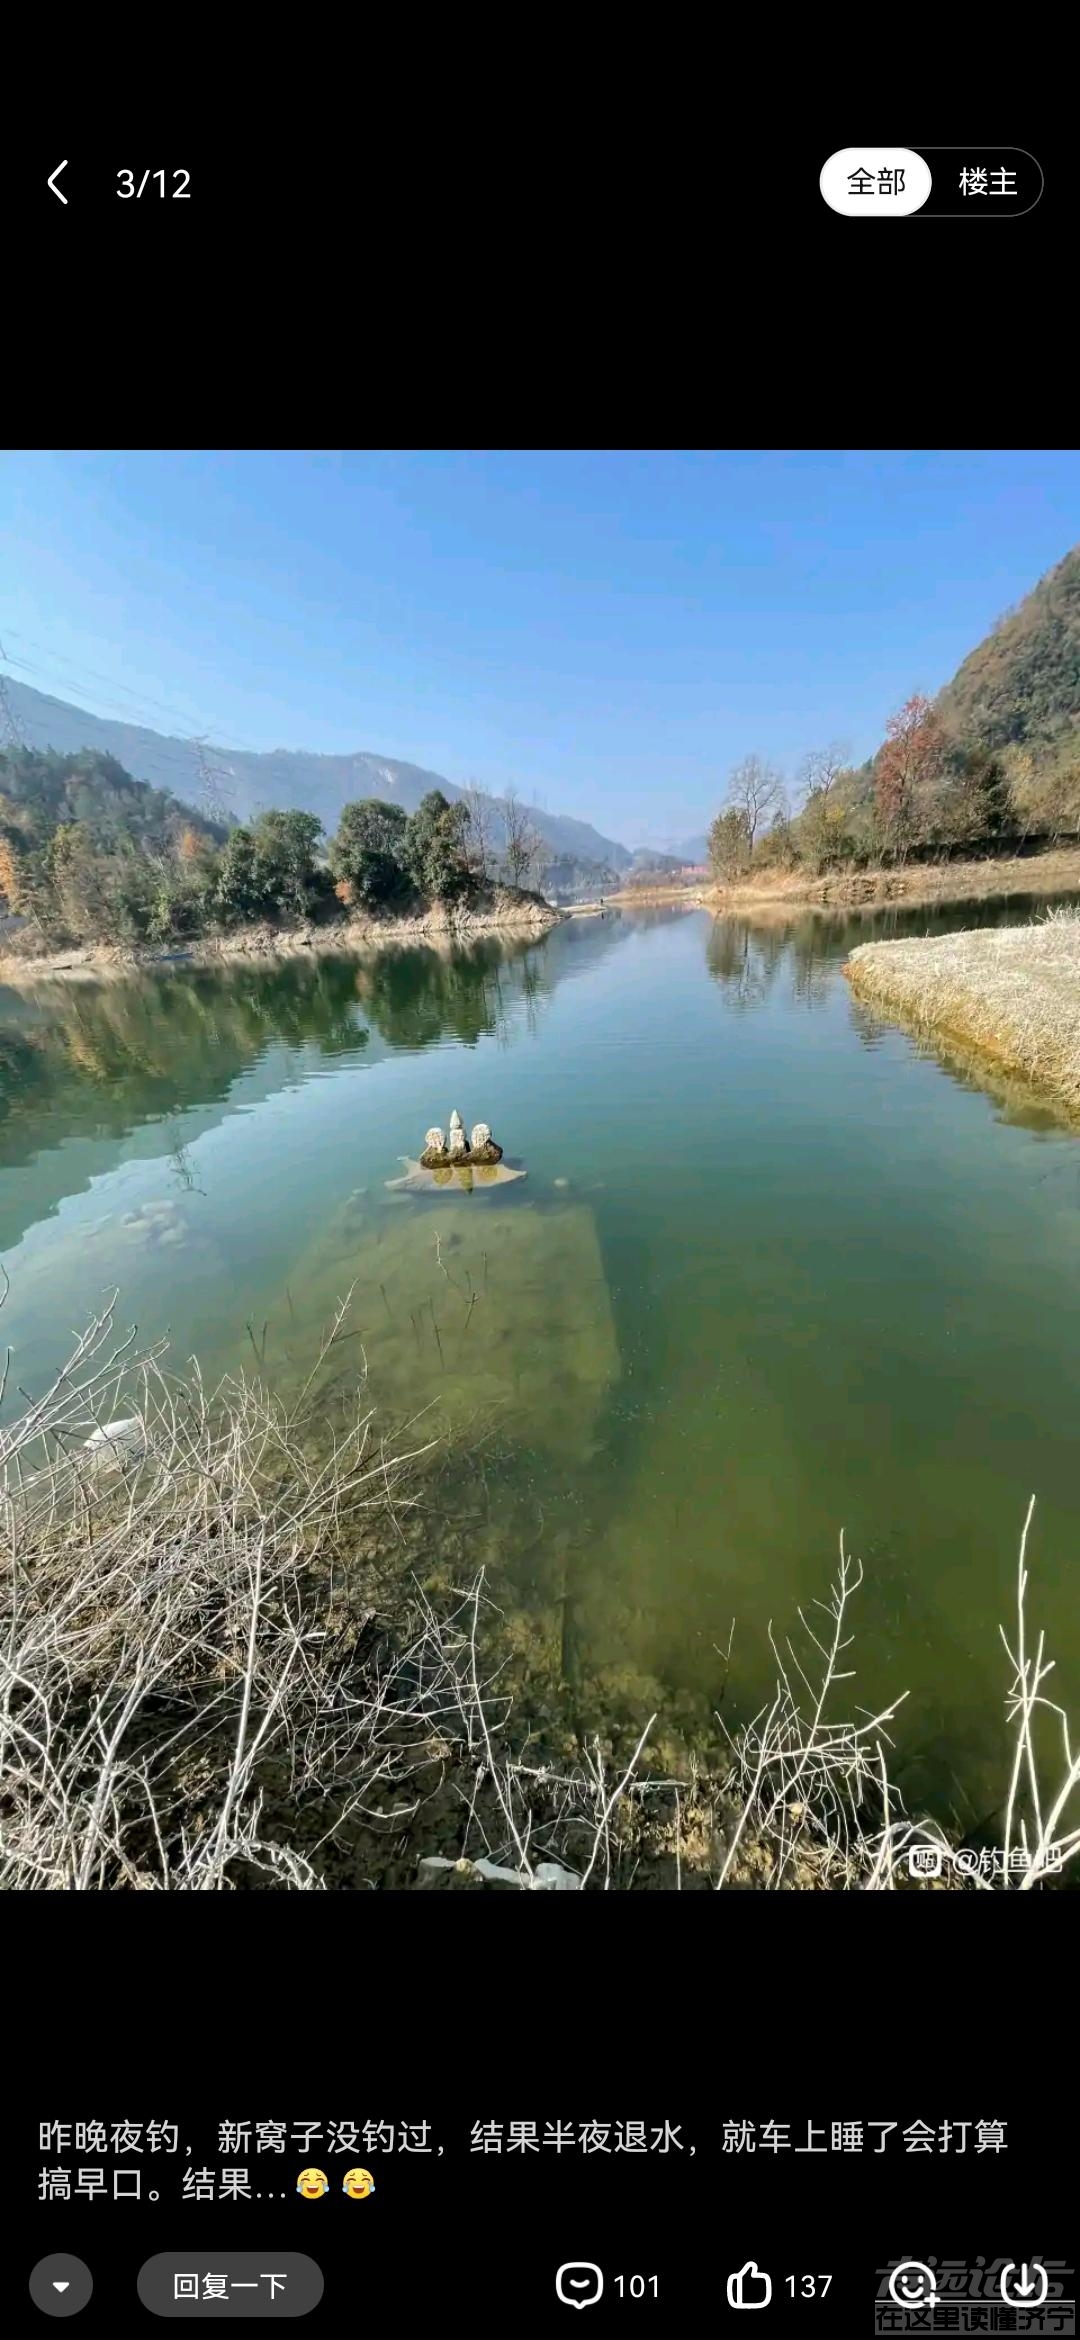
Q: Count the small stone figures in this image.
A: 3